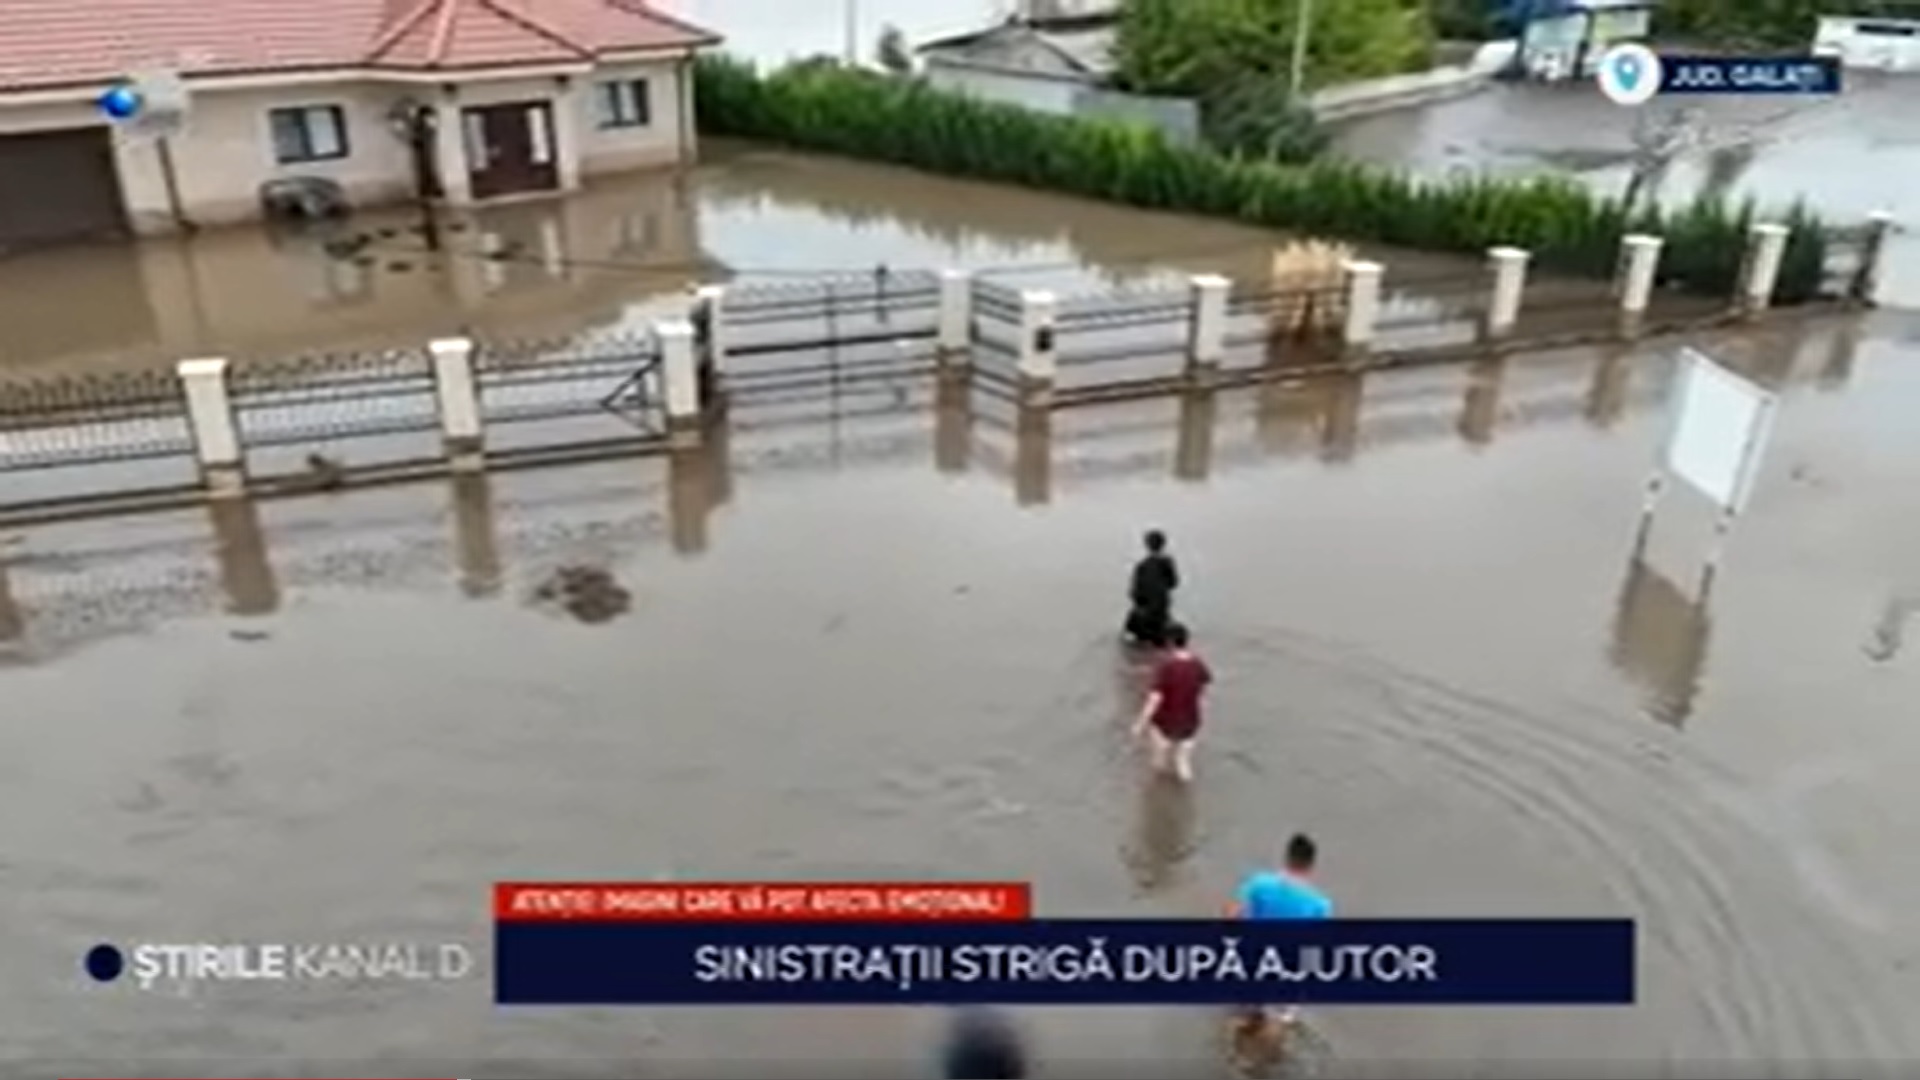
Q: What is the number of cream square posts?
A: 12